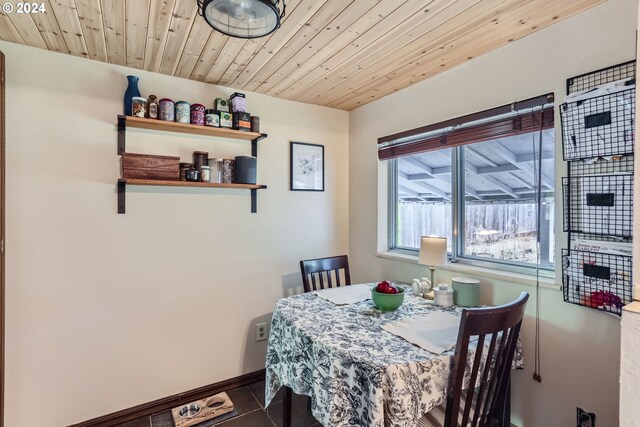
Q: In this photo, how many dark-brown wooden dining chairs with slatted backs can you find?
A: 2